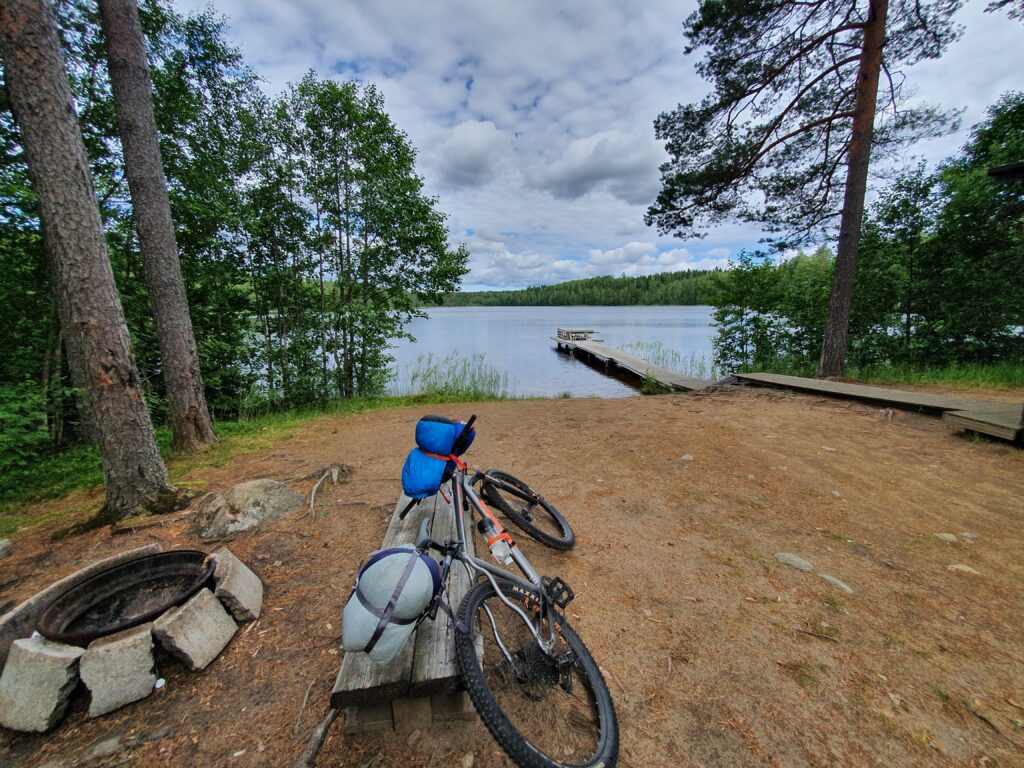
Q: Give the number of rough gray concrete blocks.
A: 4